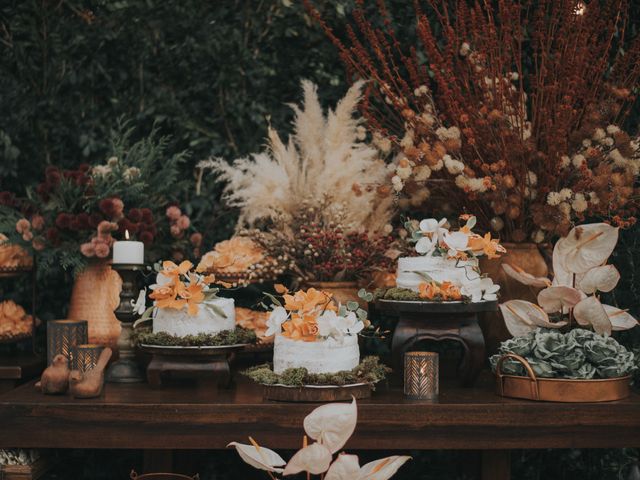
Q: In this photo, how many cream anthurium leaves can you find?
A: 13